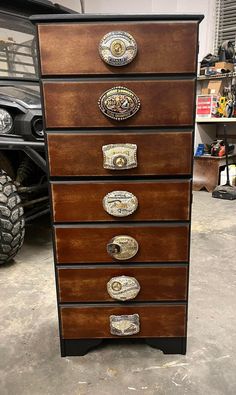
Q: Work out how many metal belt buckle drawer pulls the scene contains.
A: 7